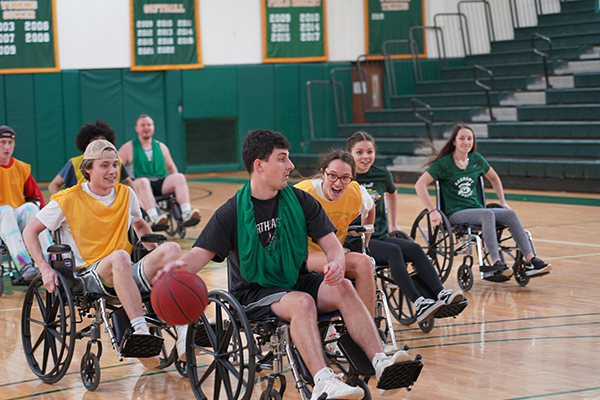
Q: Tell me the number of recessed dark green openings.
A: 1